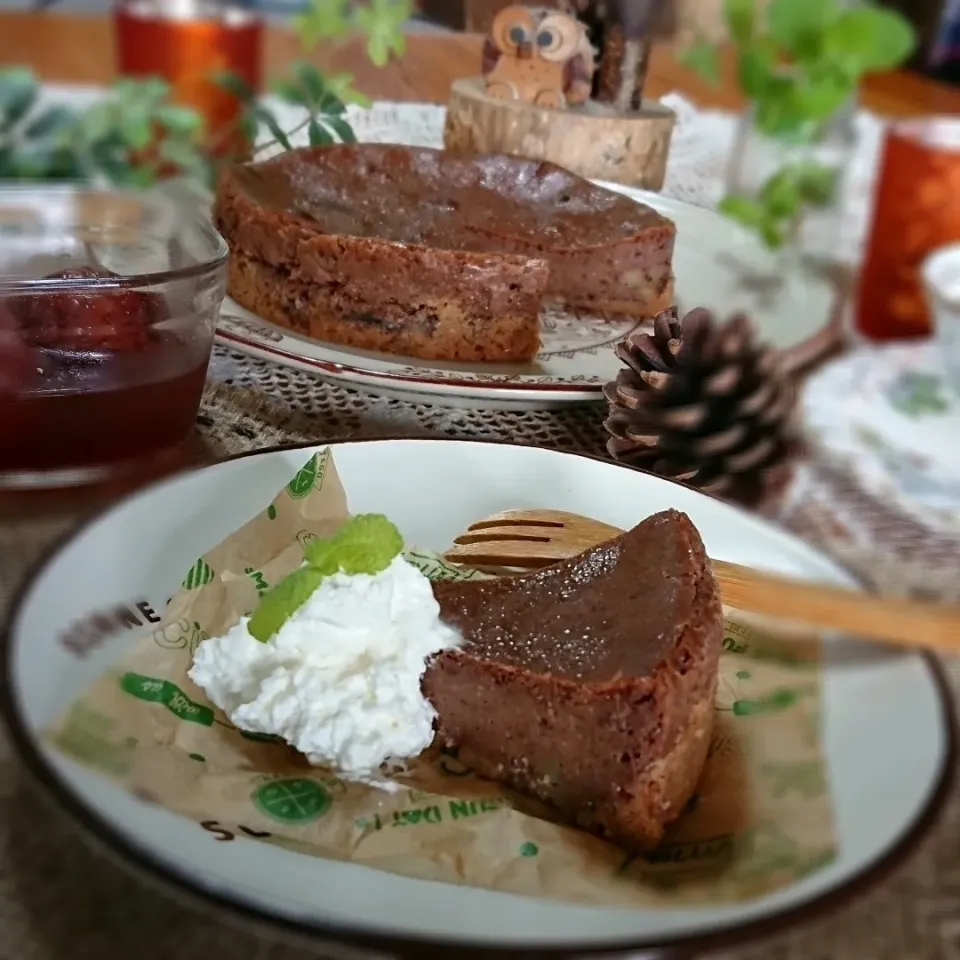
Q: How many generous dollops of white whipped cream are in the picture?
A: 1